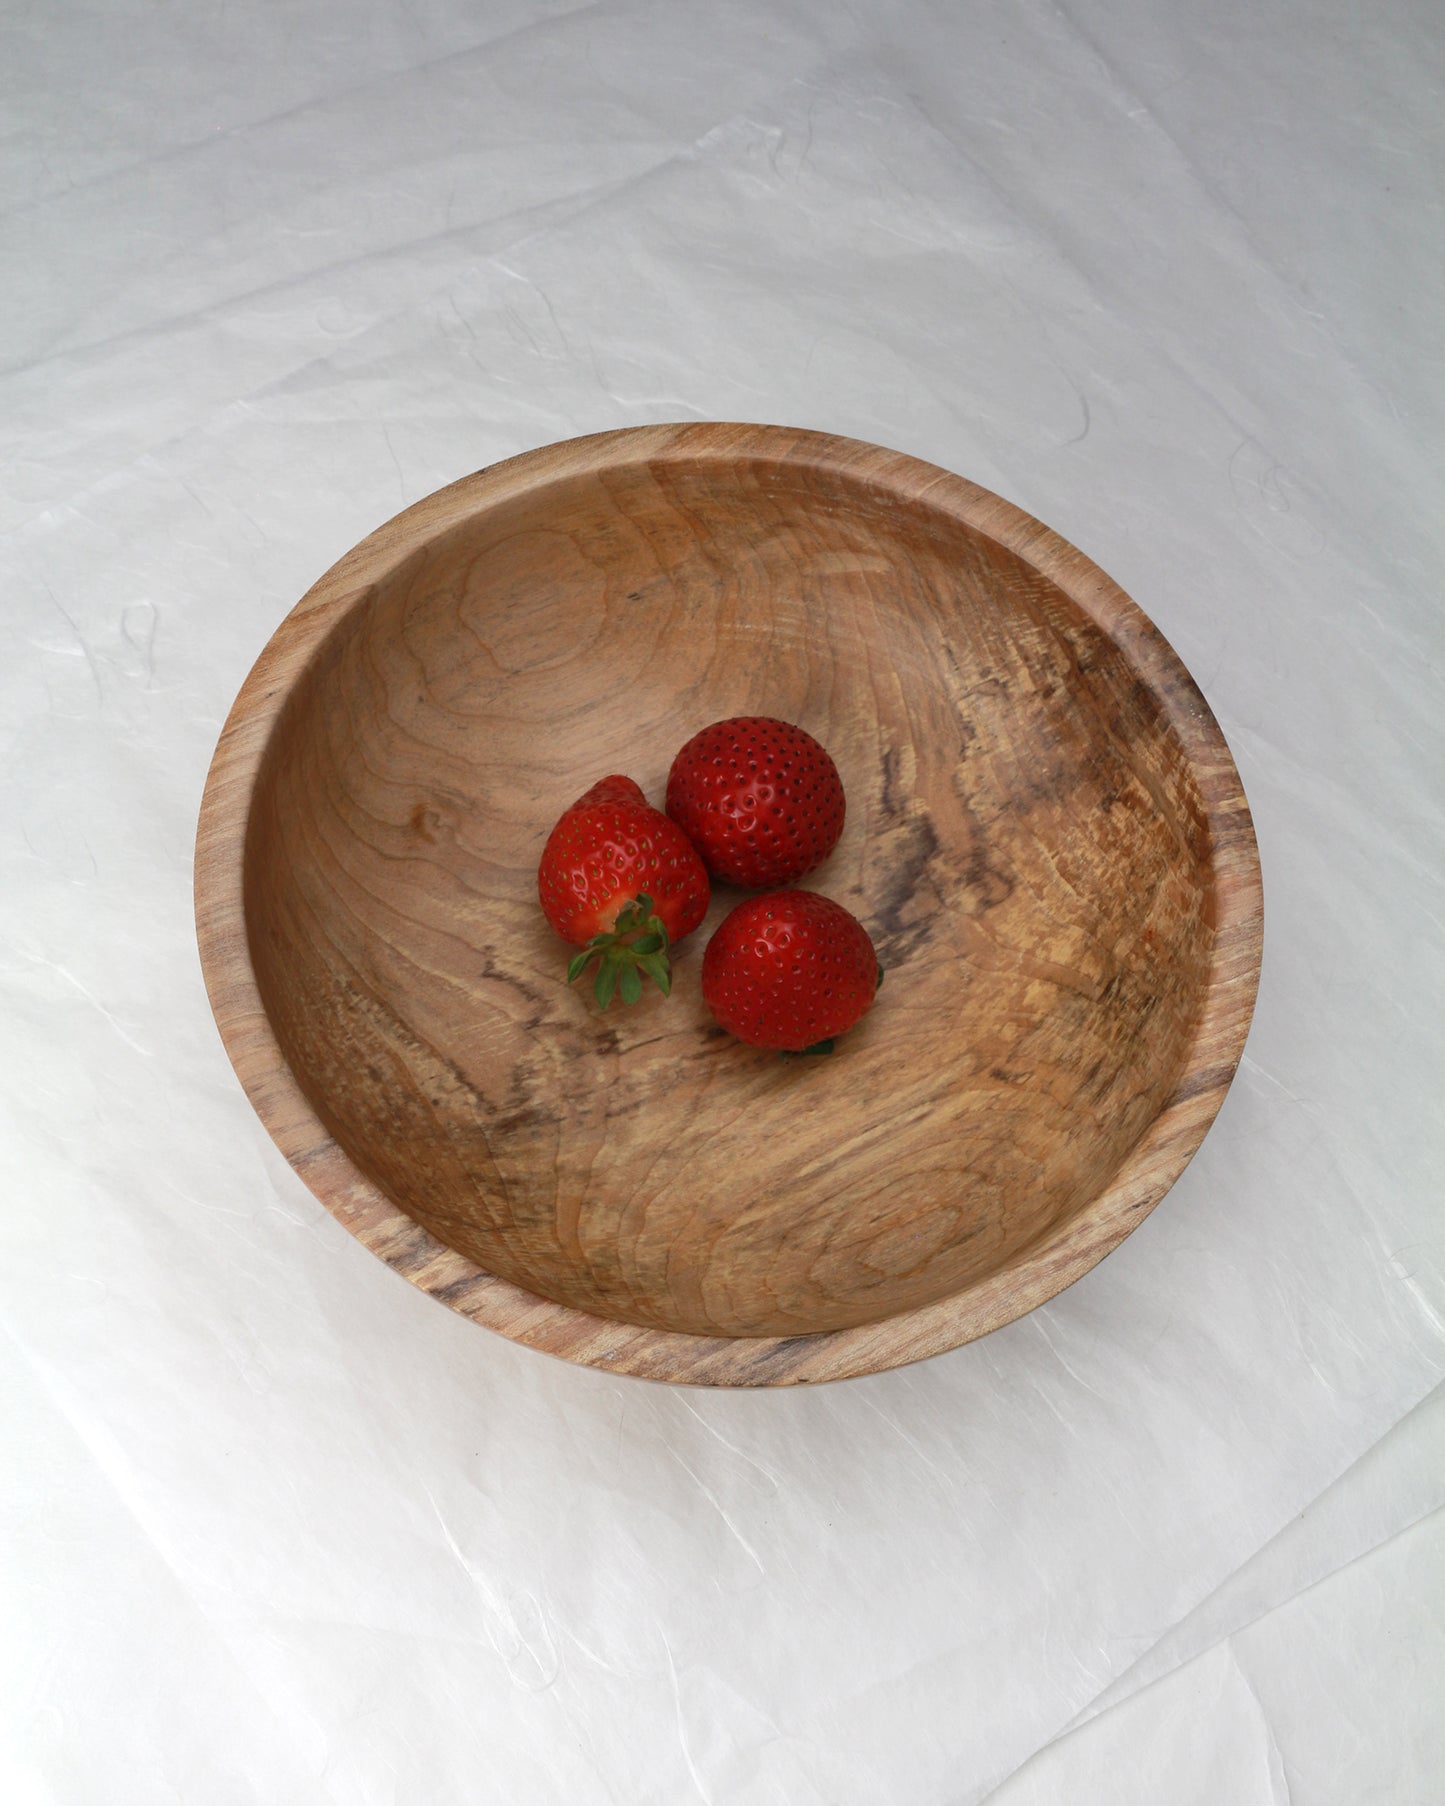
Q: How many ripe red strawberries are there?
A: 3